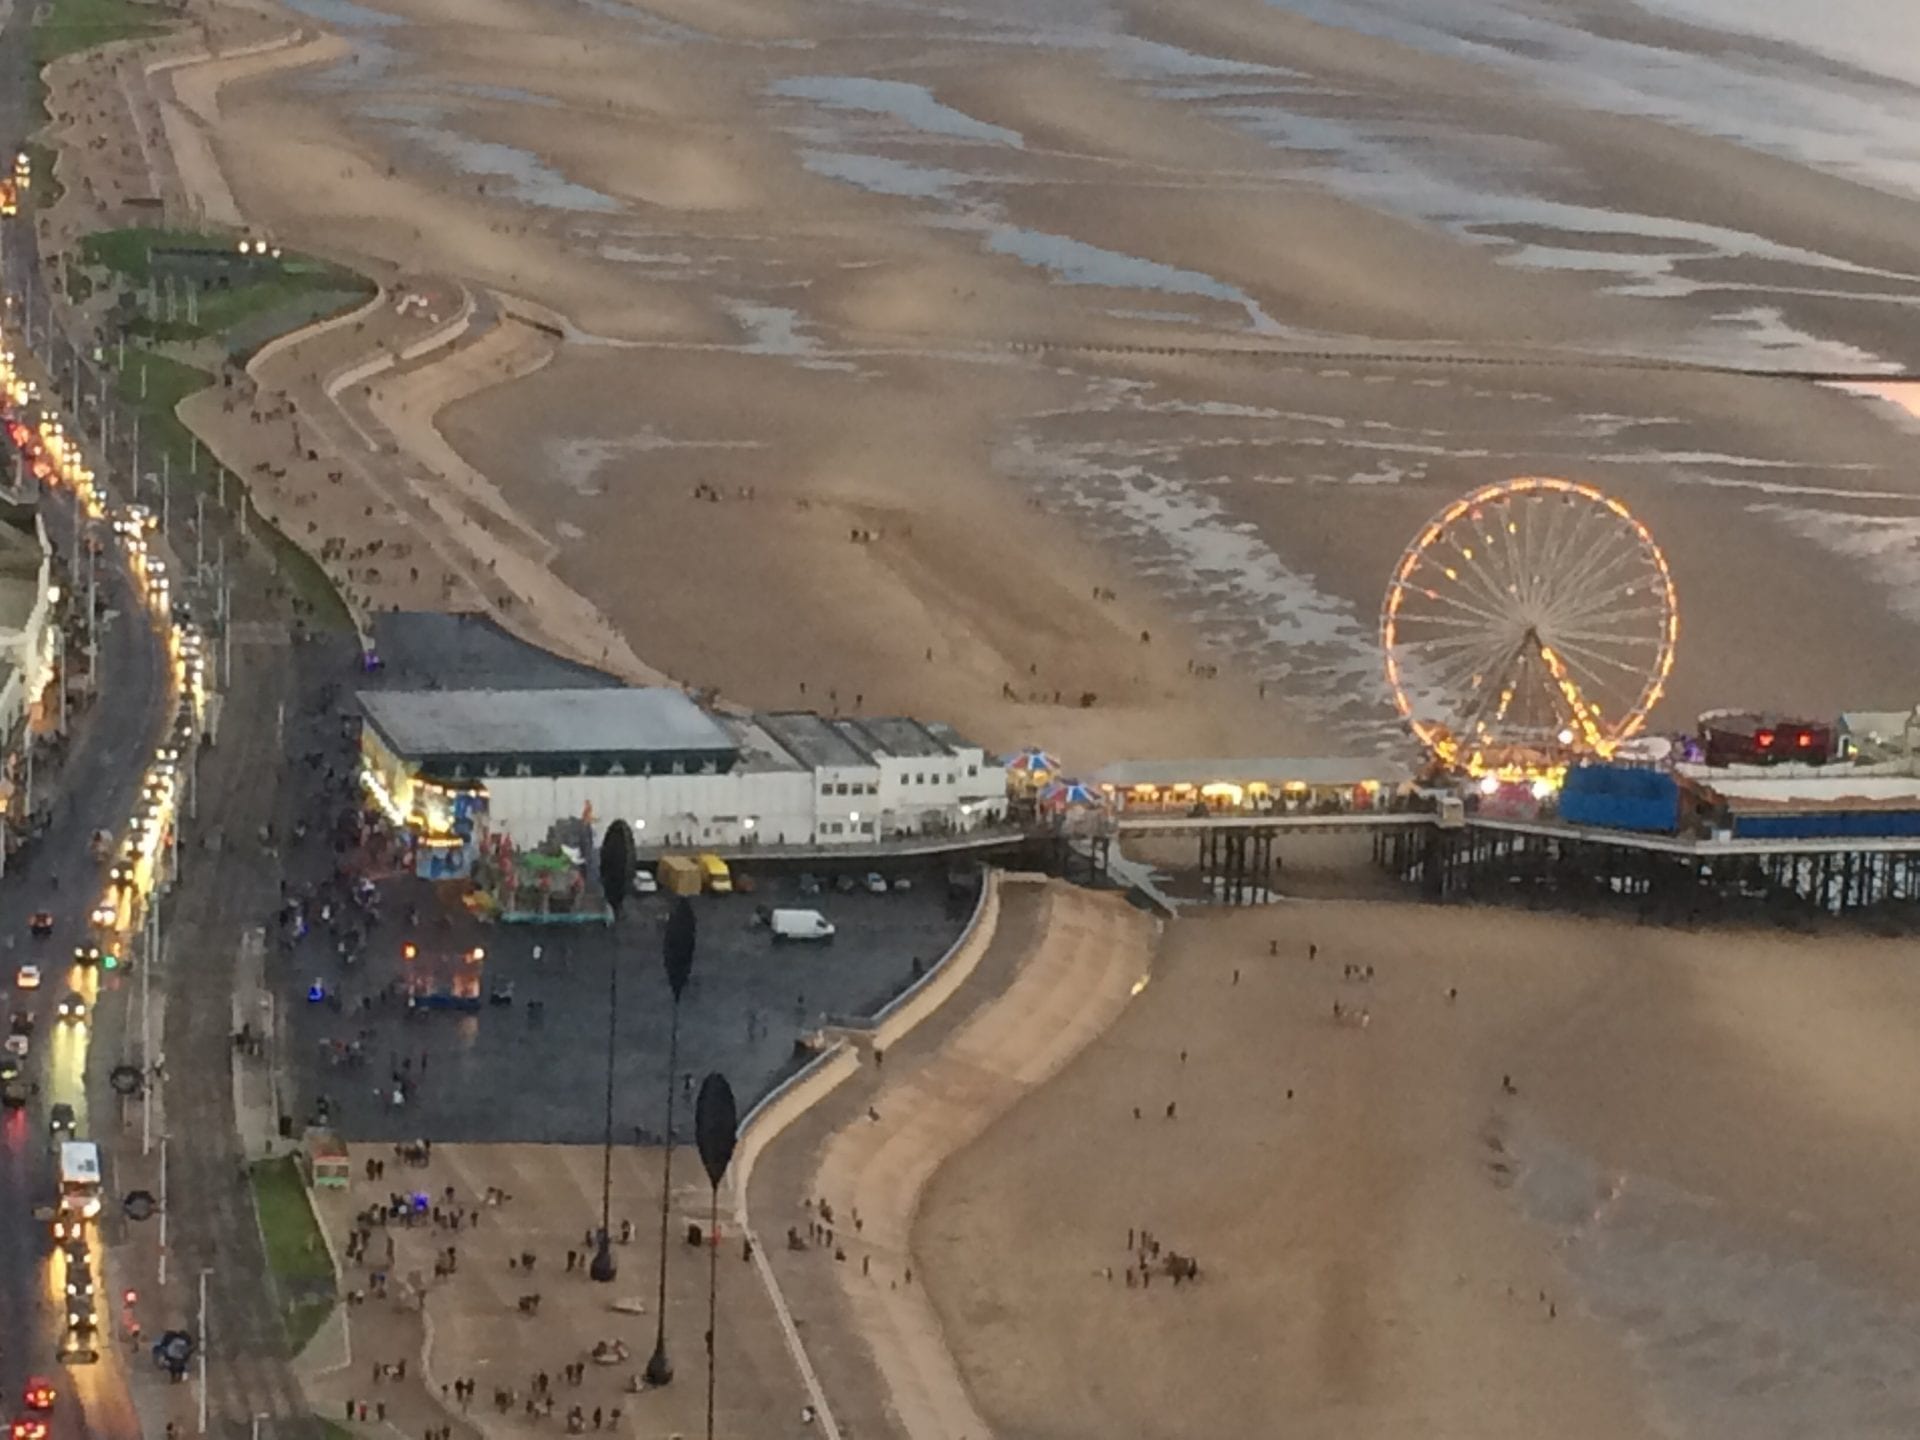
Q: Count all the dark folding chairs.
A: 0